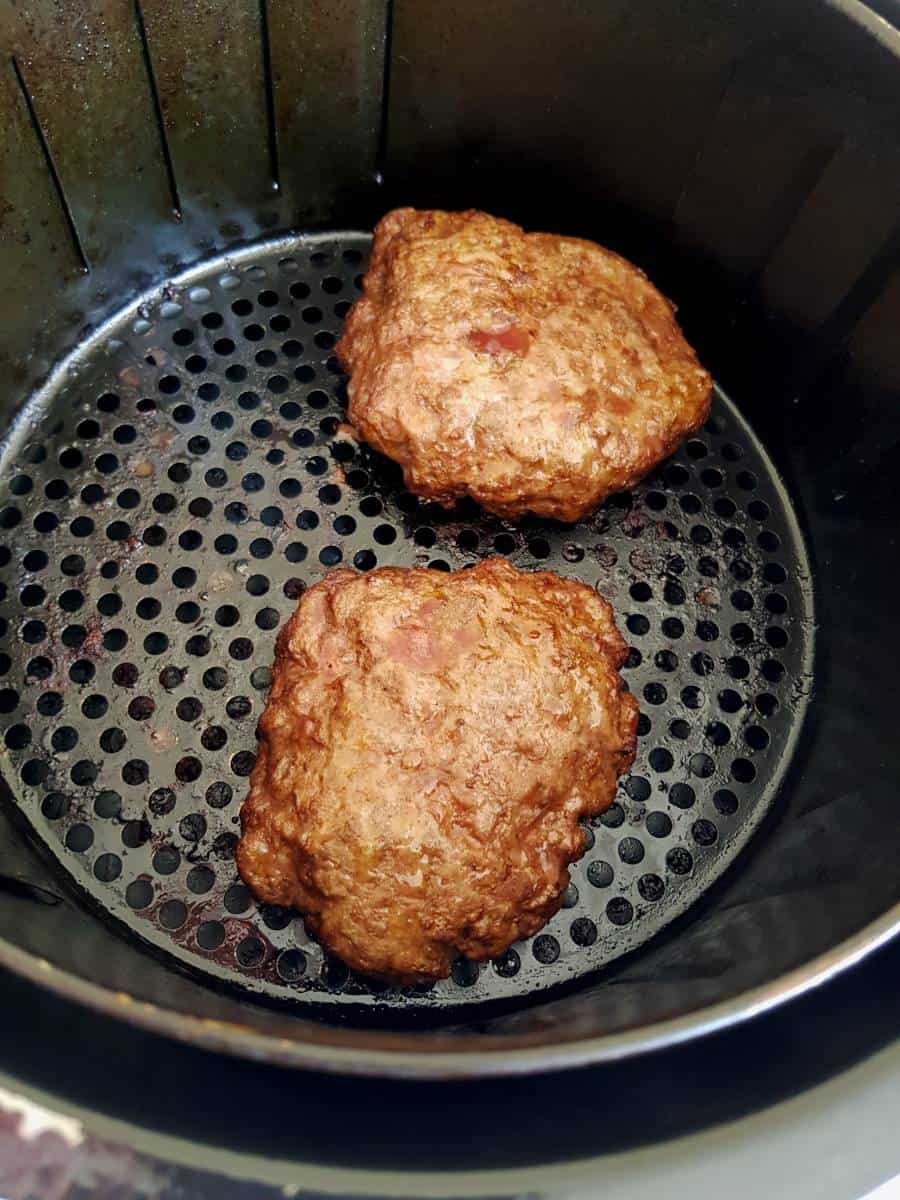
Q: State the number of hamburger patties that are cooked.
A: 2